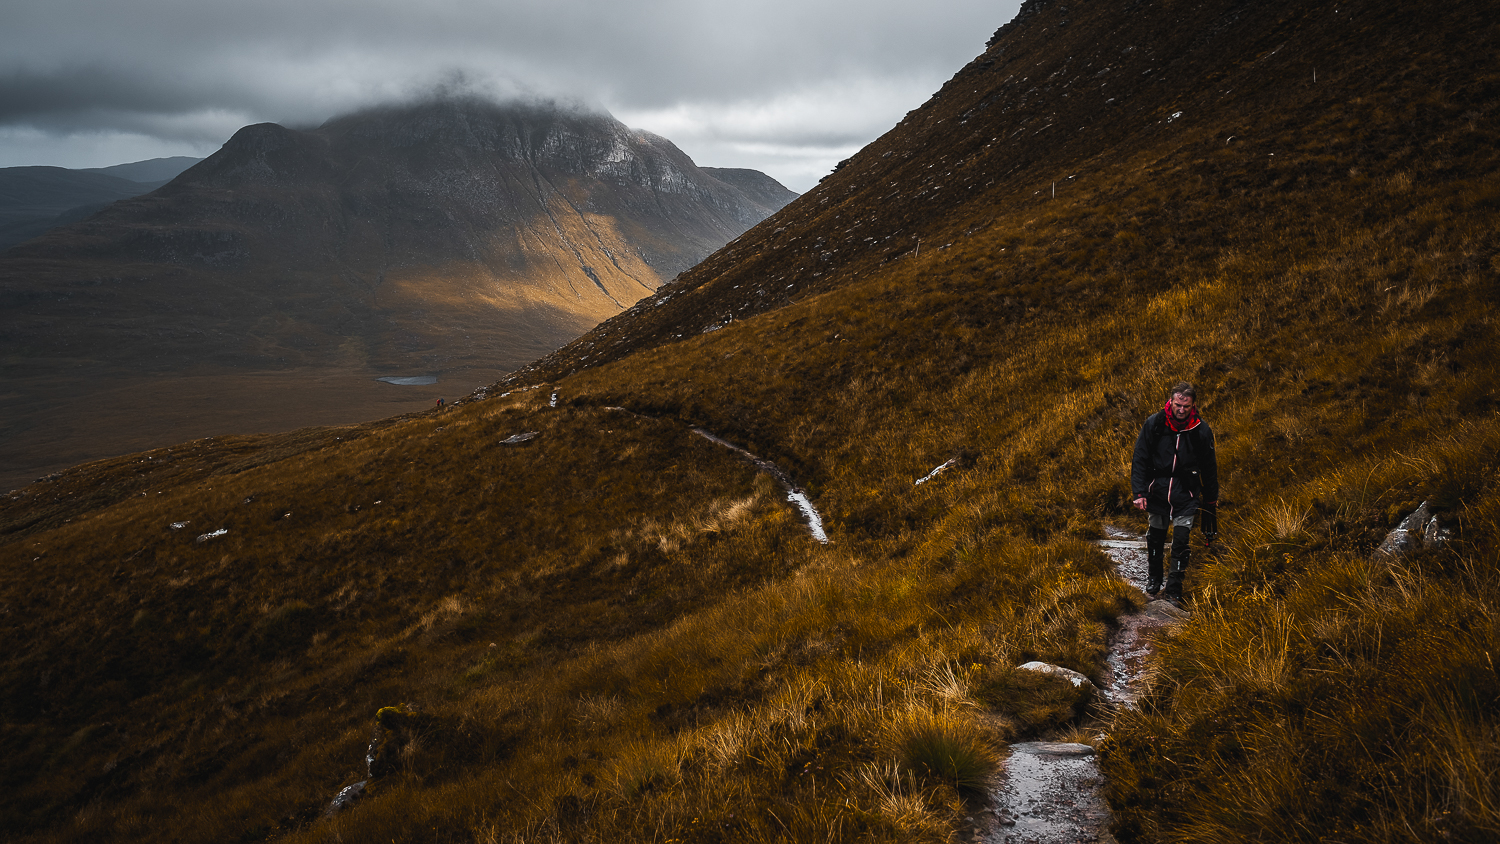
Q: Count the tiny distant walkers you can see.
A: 2